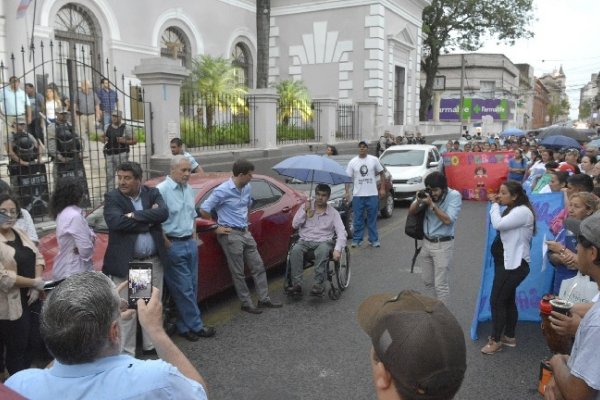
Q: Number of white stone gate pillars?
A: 4